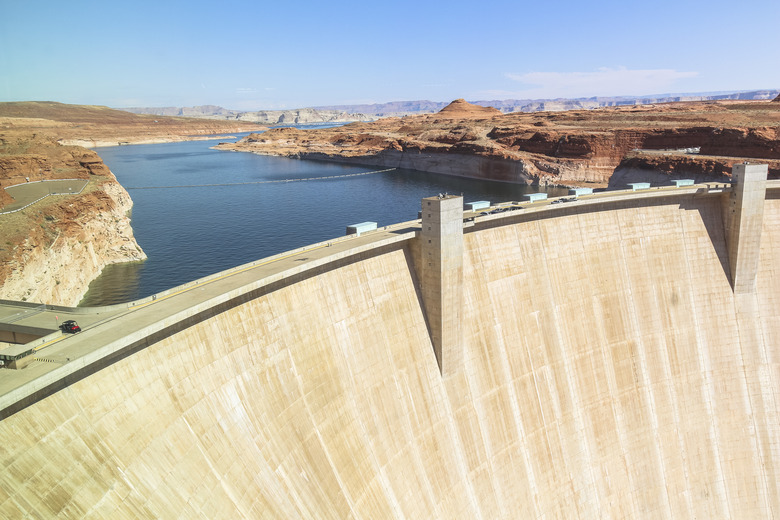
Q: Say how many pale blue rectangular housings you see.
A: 6